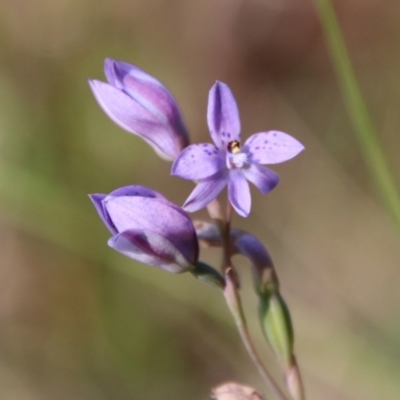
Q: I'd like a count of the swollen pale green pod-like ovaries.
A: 1